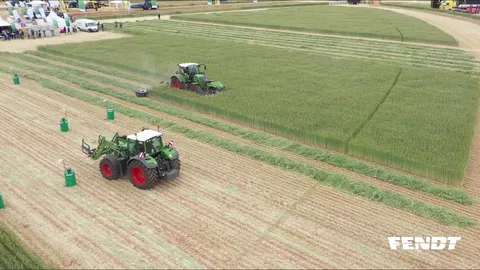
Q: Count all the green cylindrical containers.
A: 5